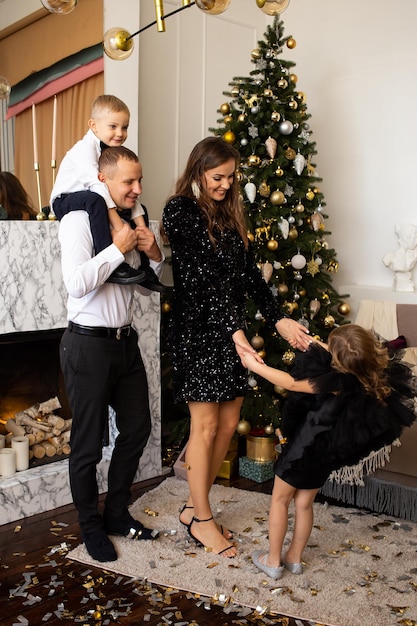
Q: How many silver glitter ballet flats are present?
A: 2